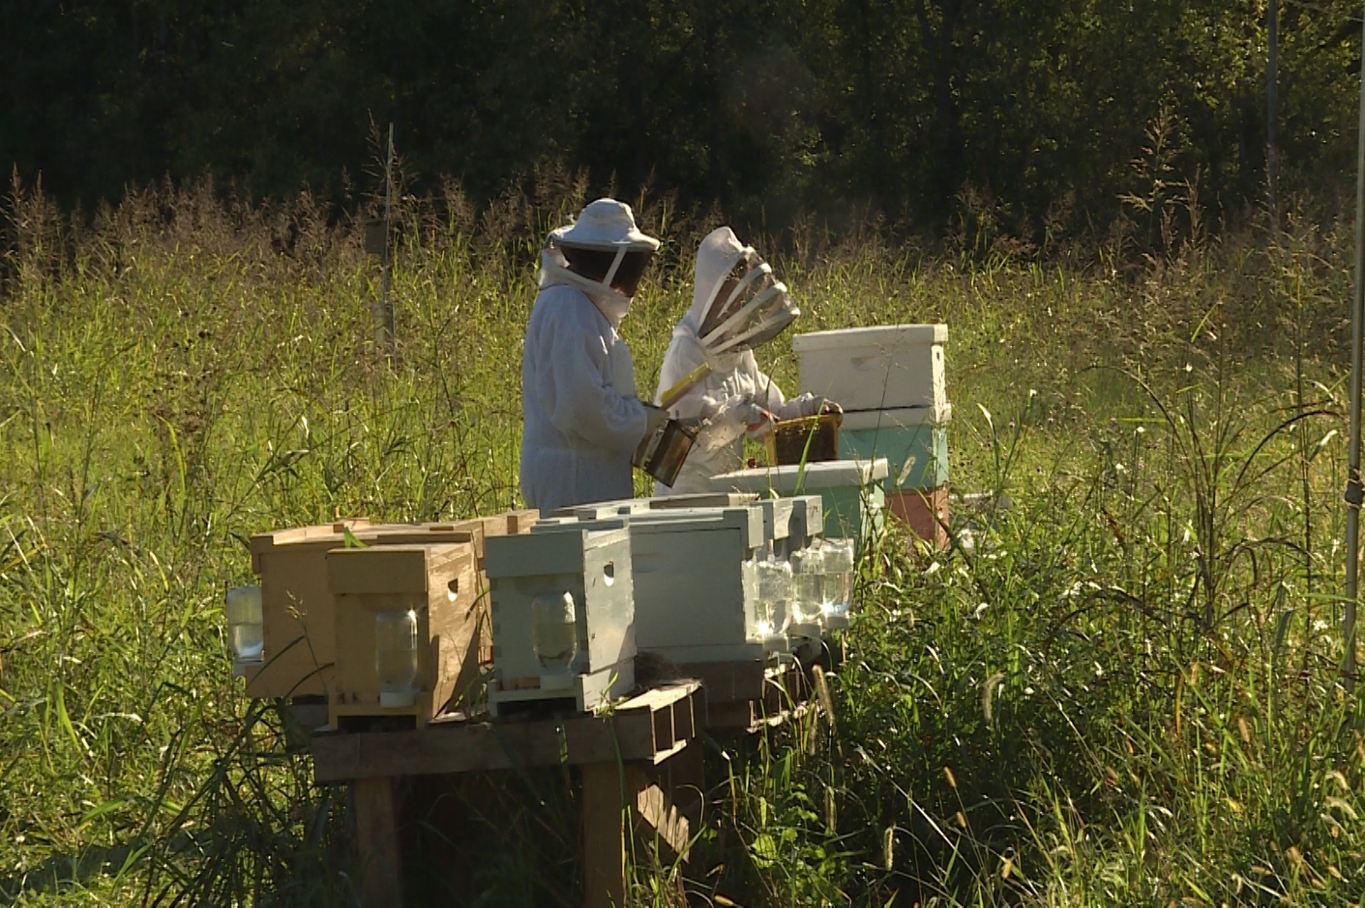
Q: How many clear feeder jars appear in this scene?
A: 6